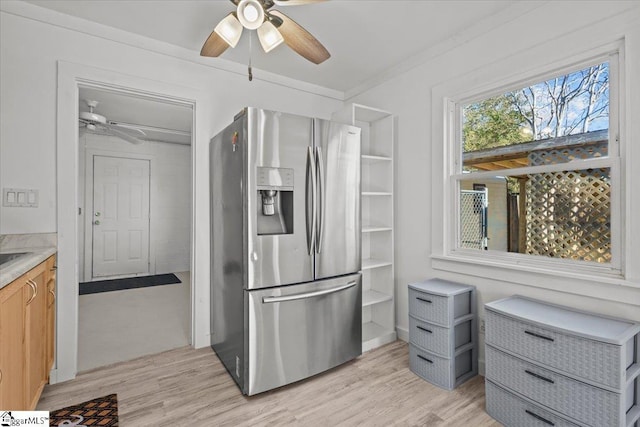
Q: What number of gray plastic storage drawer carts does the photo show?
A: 2